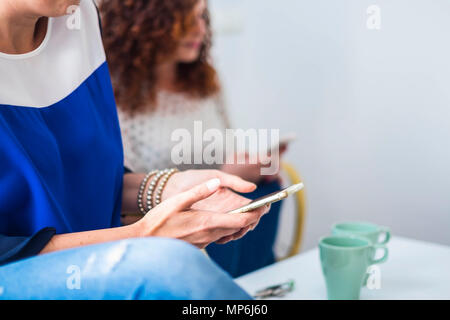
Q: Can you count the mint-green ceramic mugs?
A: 2